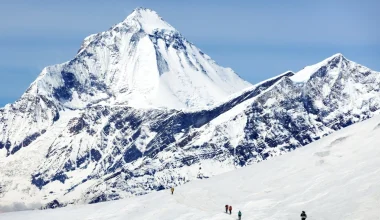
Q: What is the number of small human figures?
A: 5